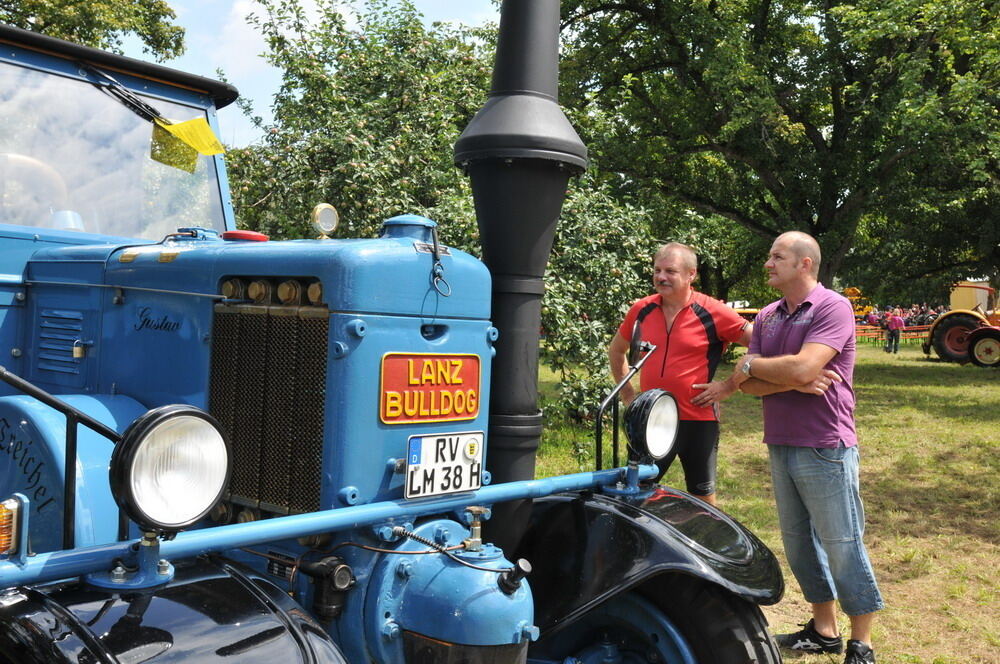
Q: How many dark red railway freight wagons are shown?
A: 0